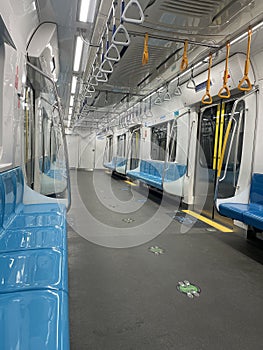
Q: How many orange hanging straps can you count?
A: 5